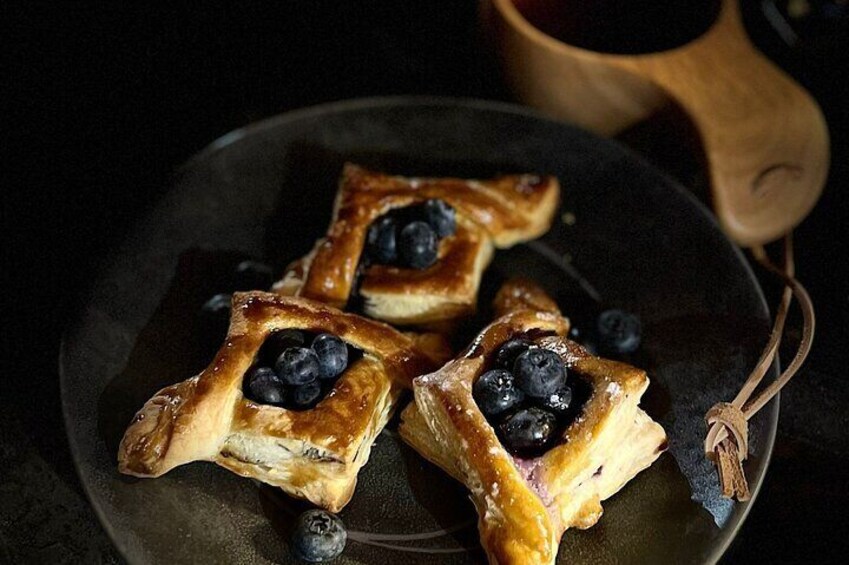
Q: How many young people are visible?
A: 0